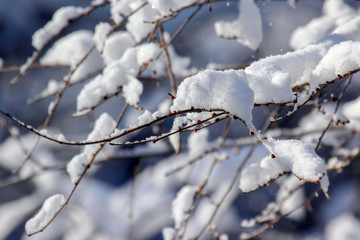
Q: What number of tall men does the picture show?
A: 0